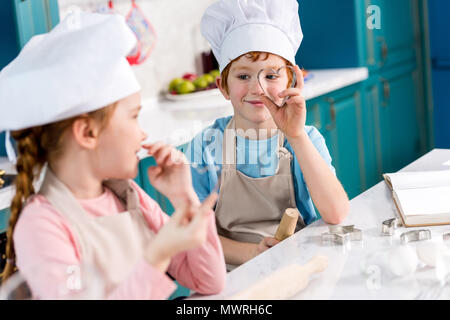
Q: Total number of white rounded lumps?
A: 2